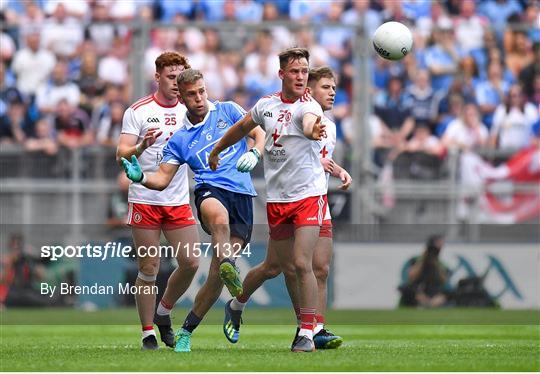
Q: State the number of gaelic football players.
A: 4